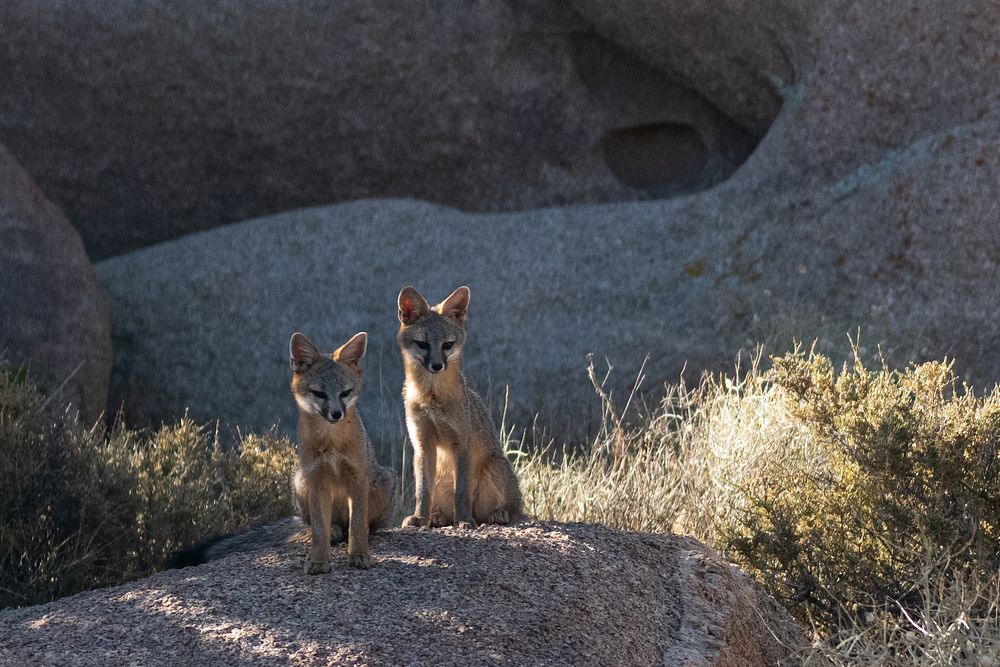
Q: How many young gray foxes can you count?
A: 2